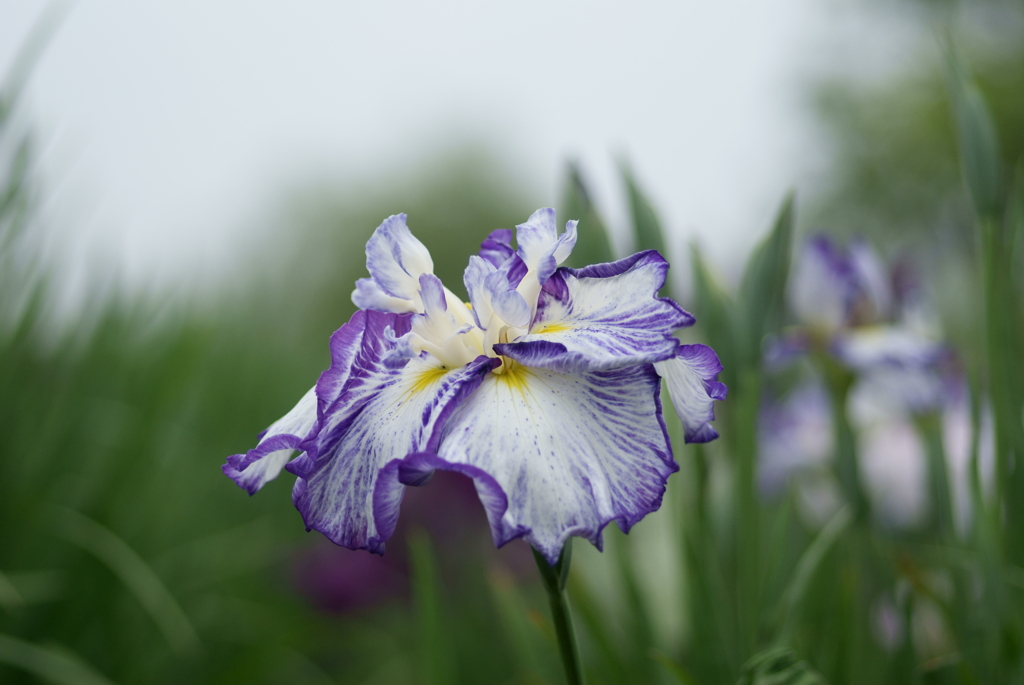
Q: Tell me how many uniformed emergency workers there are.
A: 0